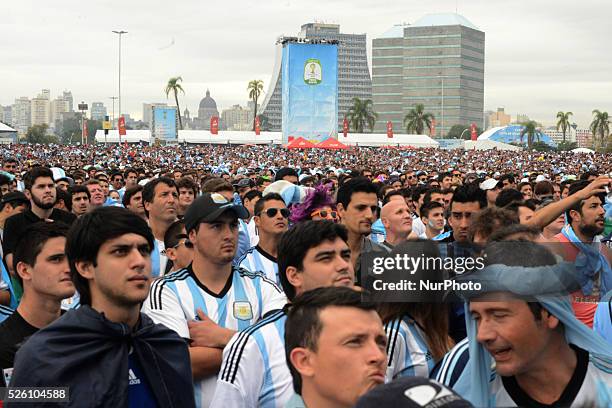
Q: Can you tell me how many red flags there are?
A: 8